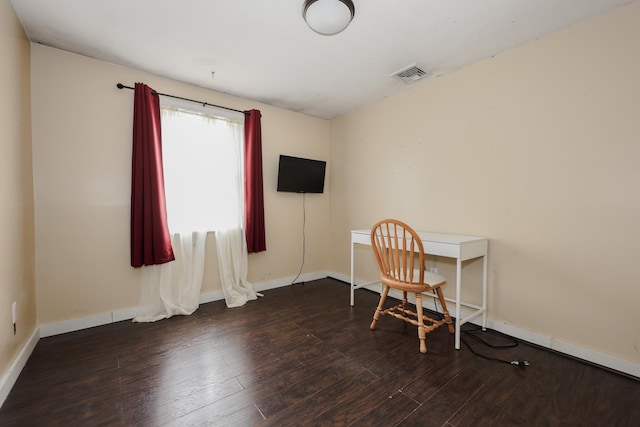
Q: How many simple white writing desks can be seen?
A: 1